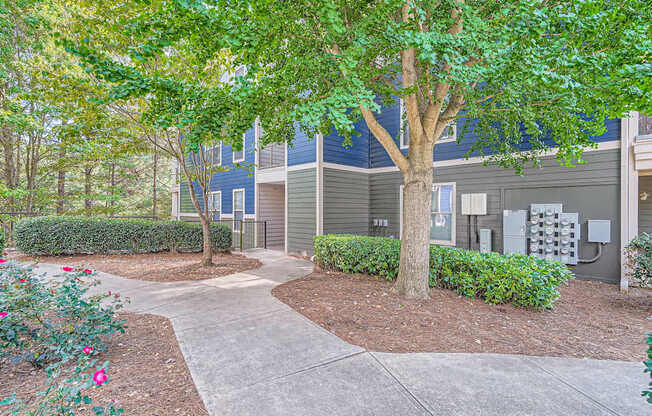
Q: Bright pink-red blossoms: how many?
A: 7